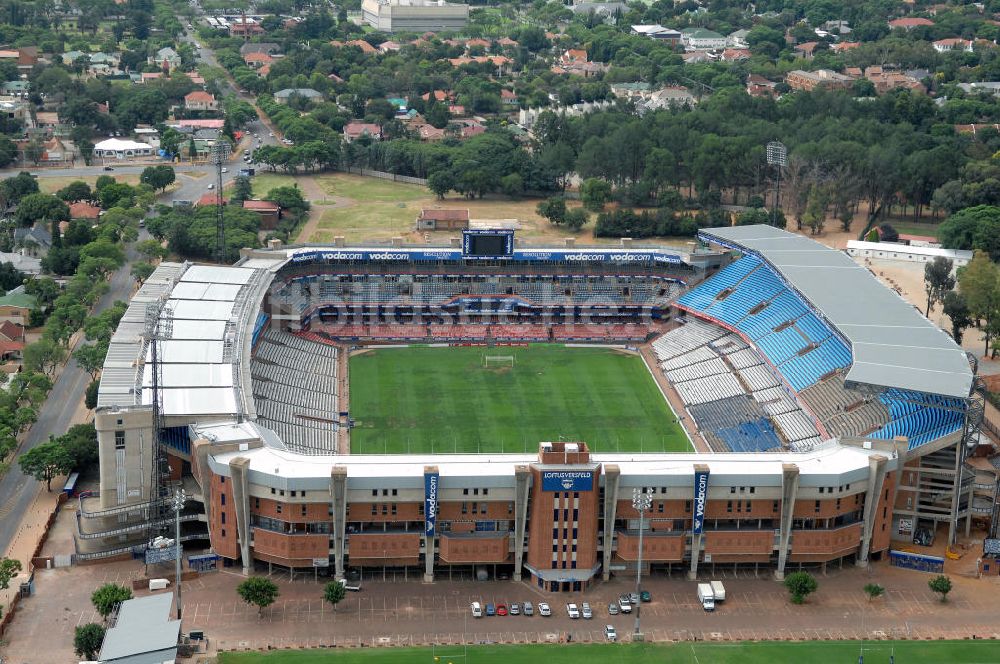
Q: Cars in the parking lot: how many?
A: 13